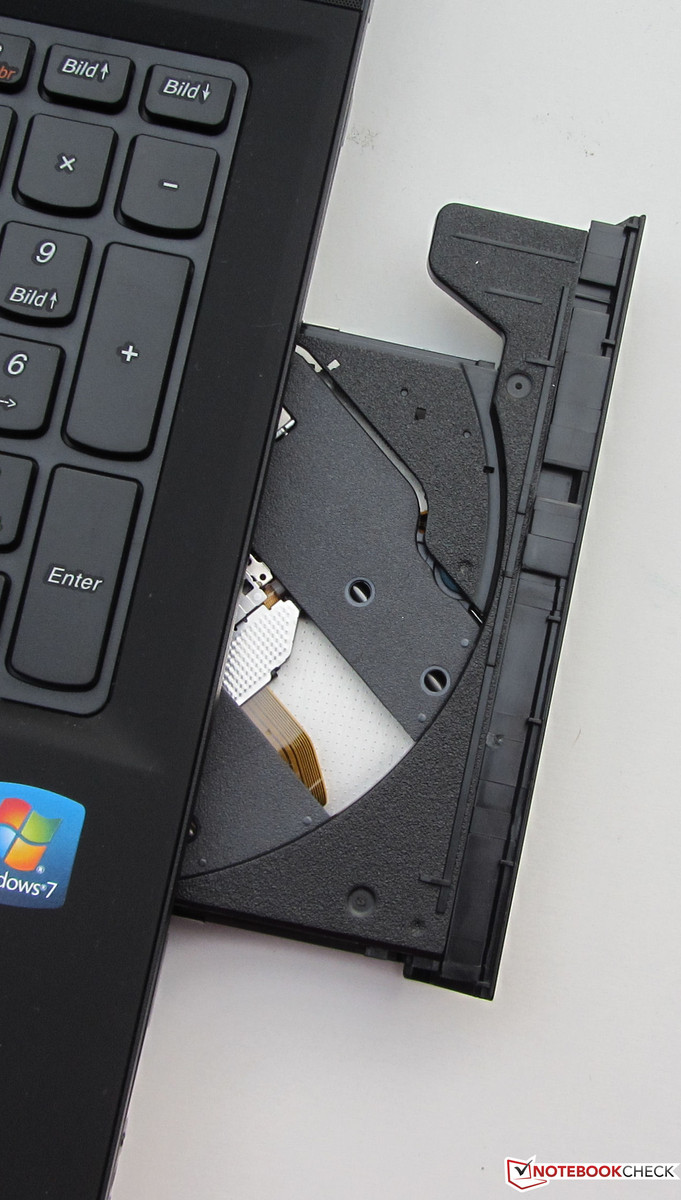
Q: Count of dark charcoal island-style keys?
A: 12